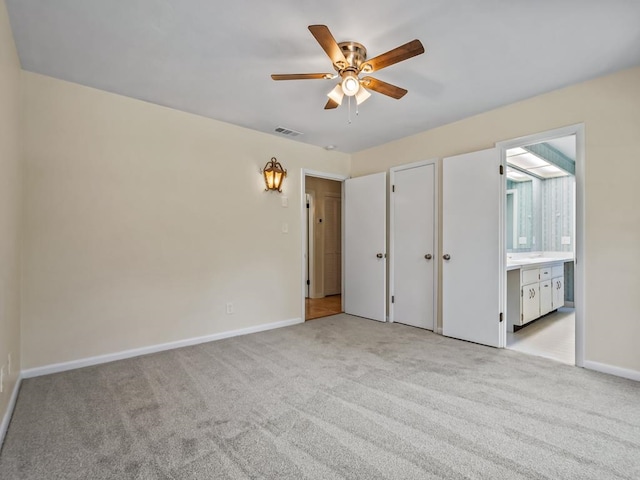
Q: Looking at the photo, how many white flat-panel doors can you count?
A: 3